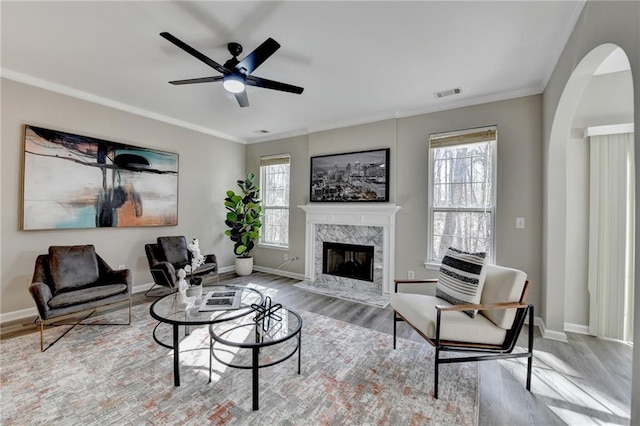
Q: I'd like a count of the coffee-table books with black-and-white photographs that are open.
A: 1